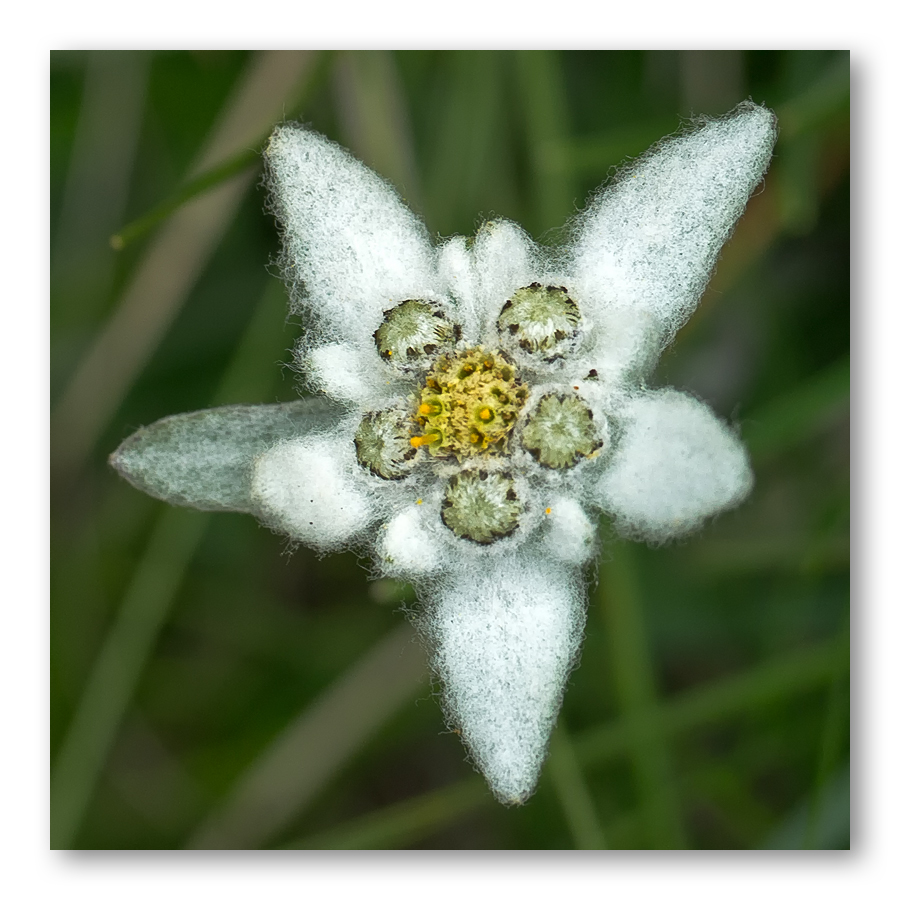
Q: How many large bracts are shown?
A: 5